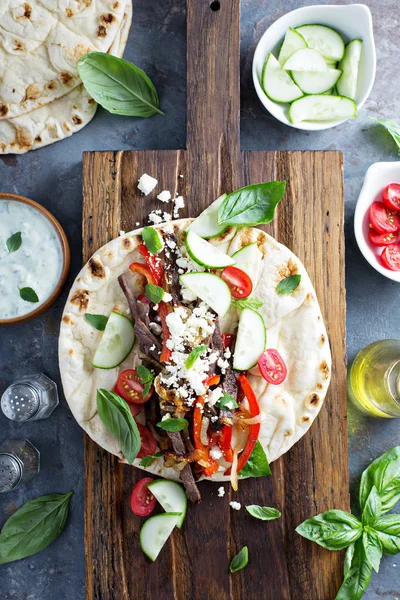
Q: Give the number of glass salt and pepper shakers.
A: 2